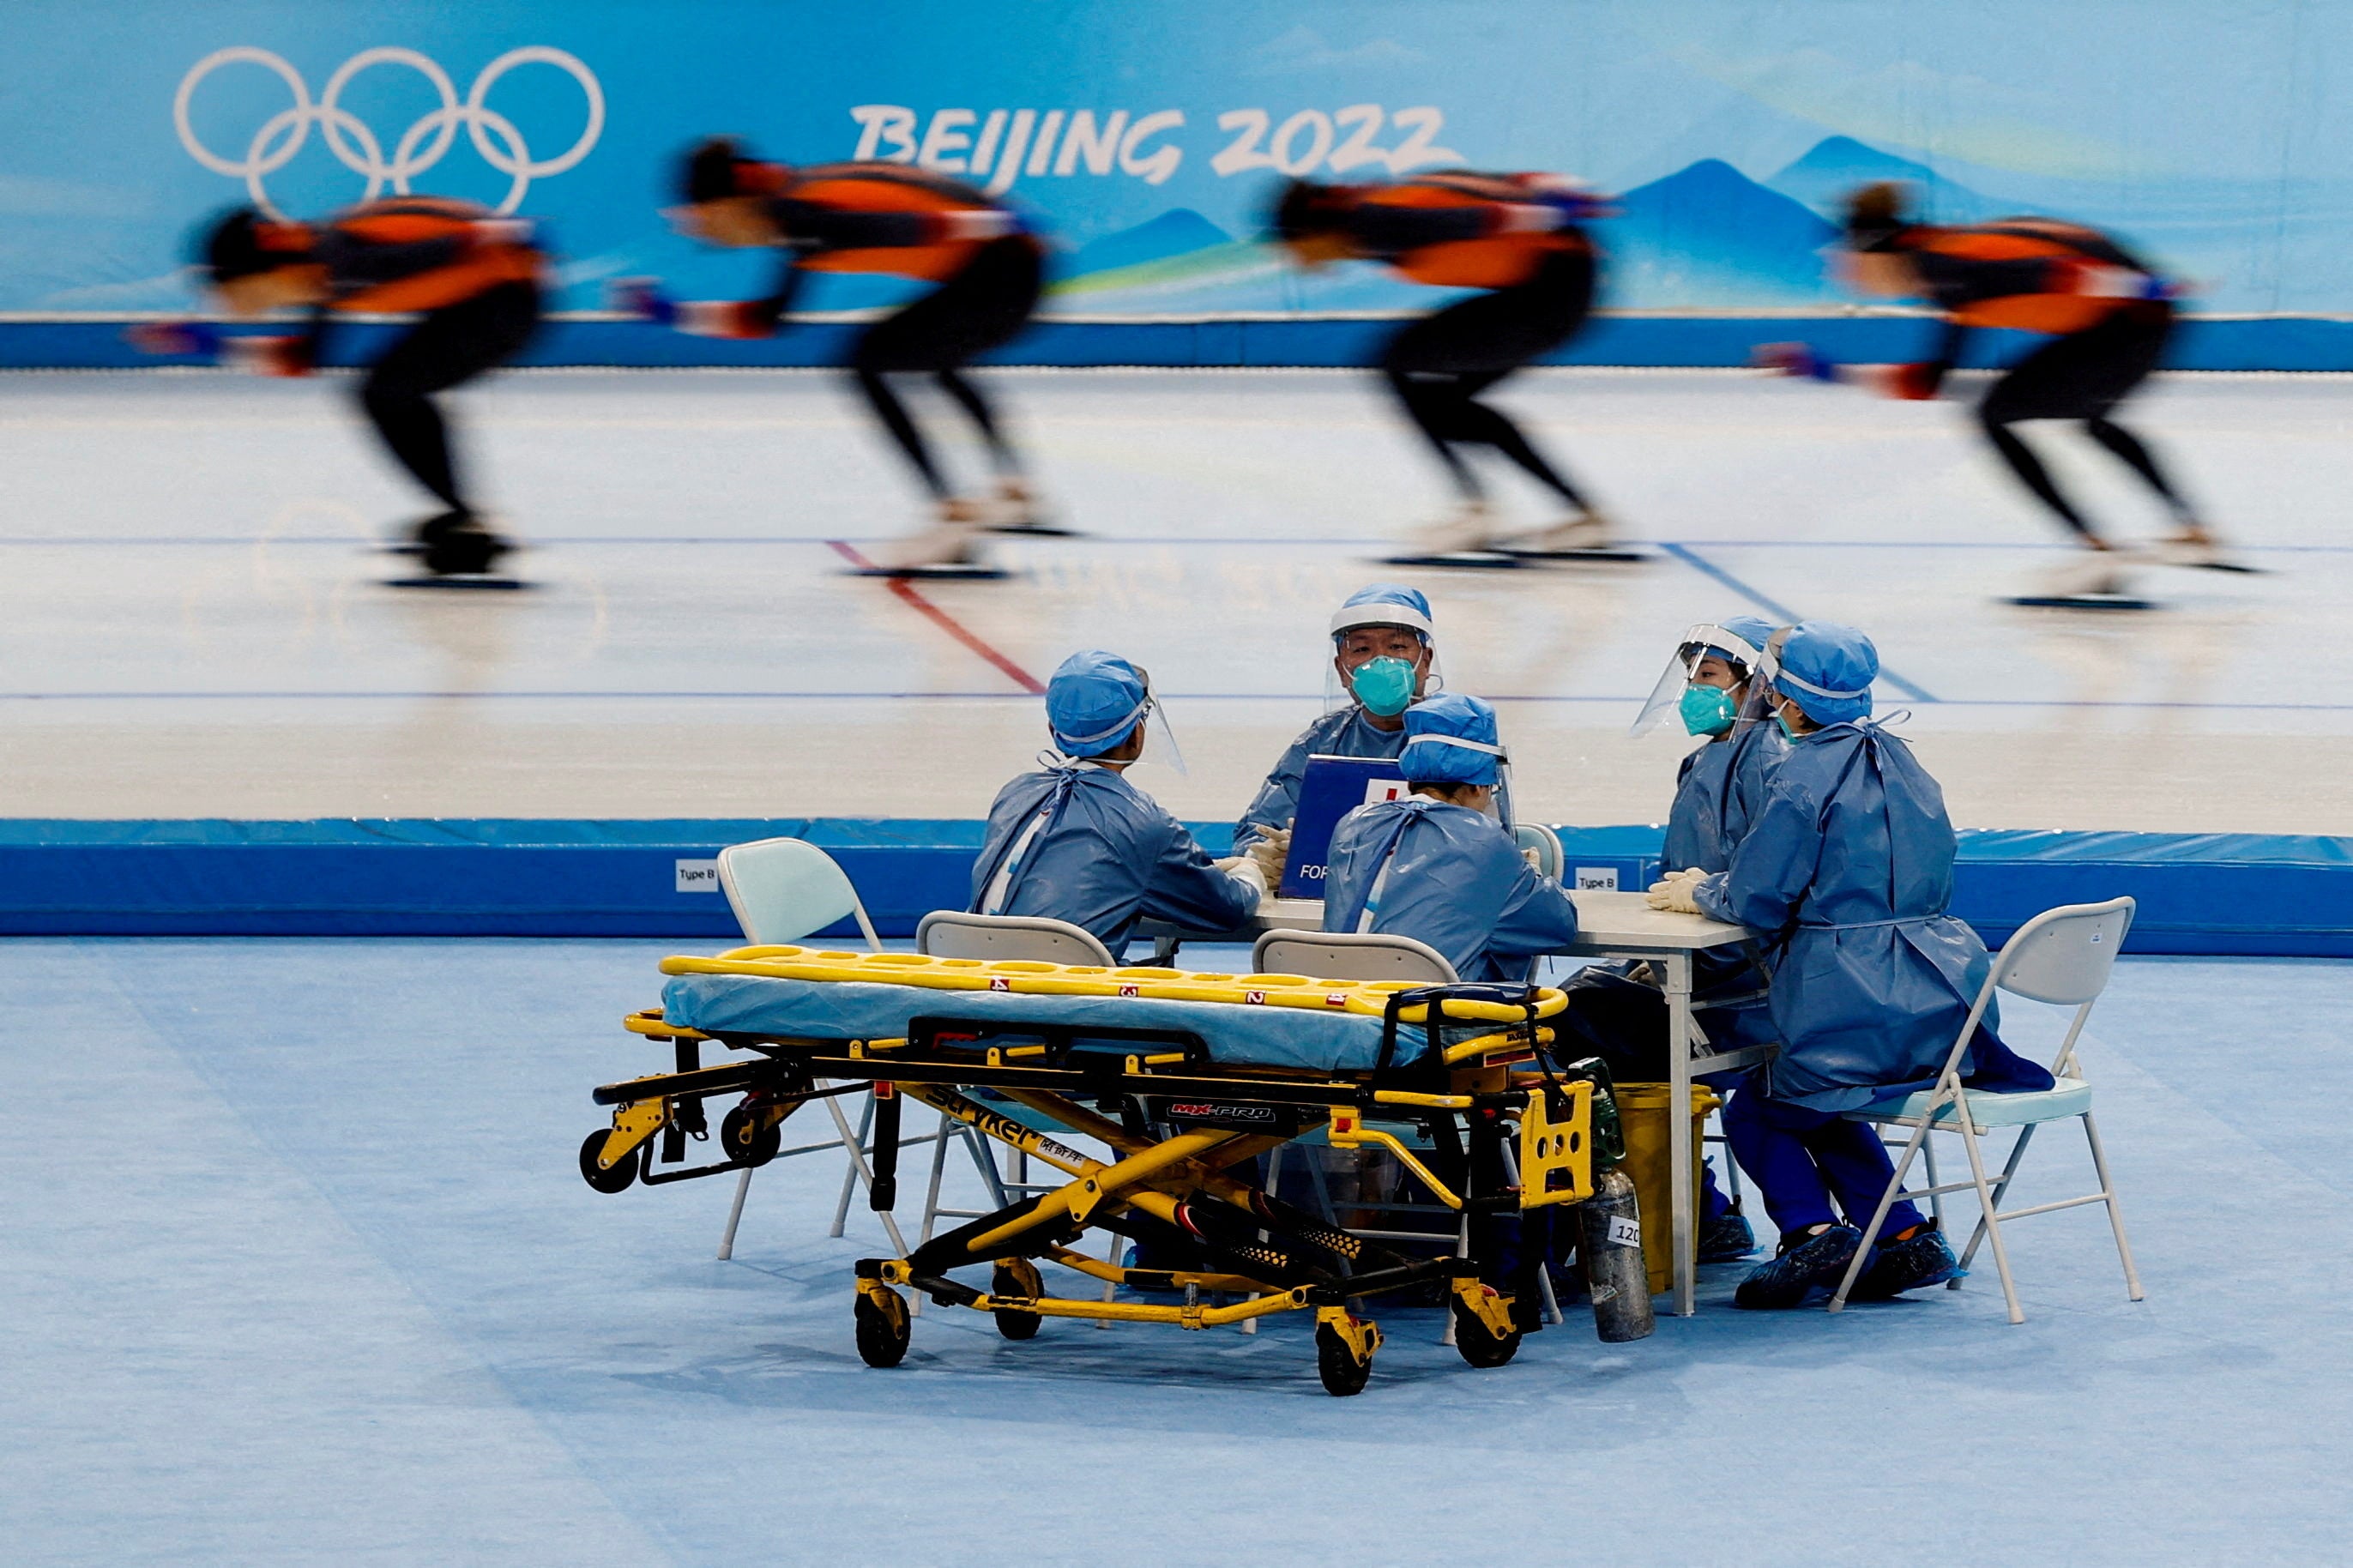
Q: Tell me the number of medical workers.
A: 5